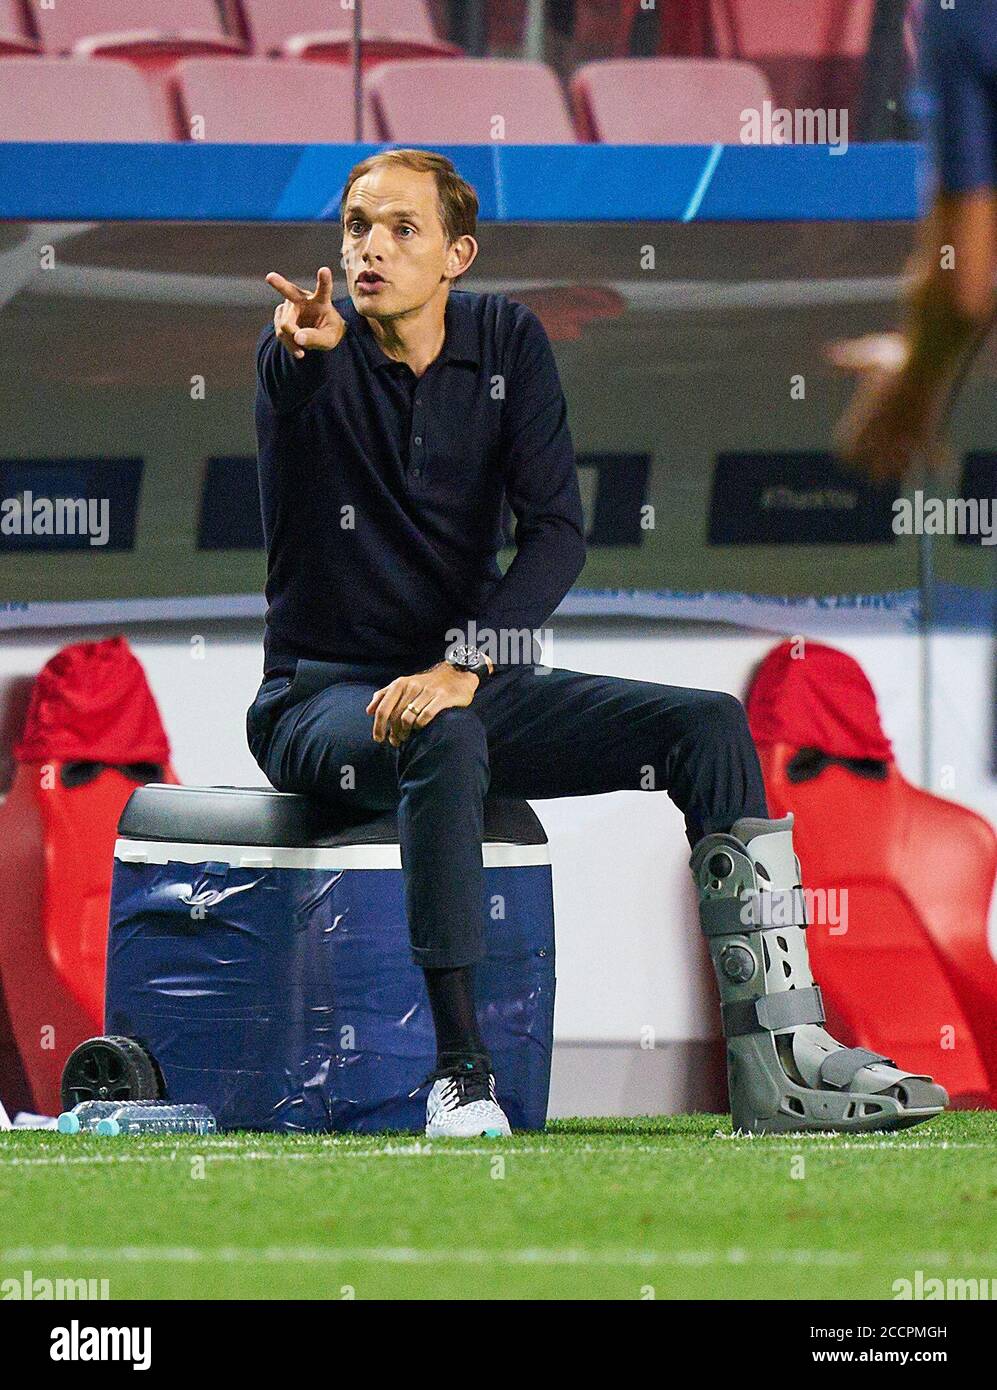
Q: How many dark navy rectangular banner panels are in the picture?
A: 5